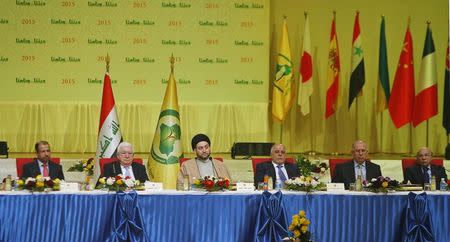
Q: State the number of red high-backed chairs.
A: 6